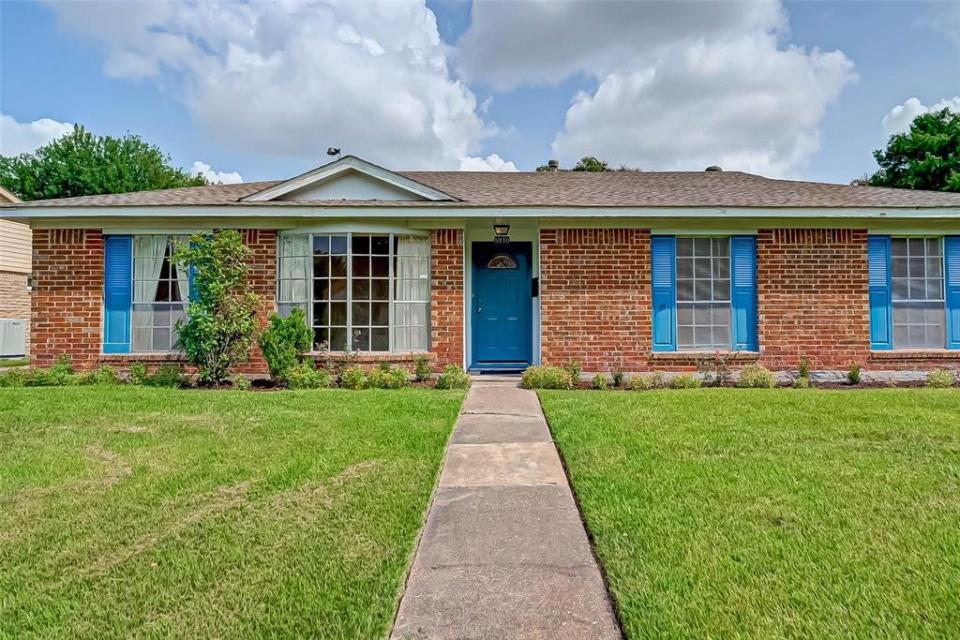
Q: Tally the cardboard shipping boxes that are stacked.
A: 0